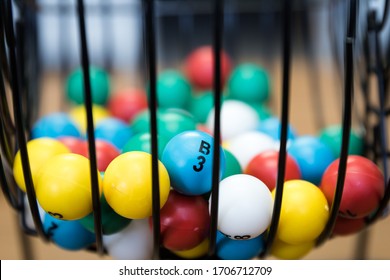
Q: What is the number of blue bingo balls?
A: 7